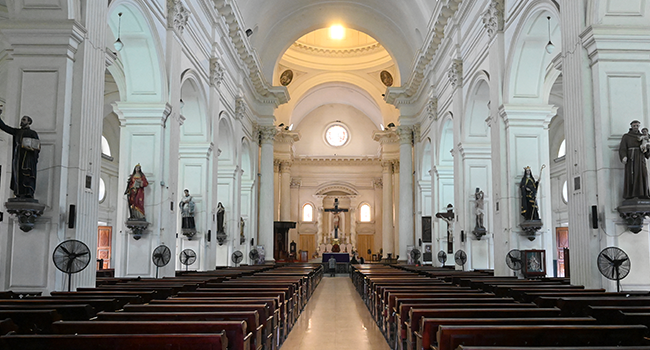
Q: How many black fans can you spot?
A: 10